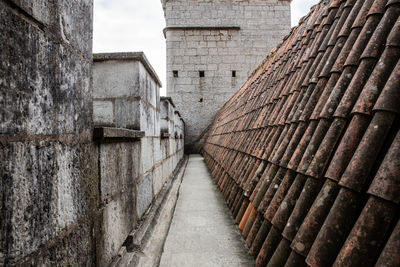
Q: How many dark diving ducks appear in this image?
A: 0